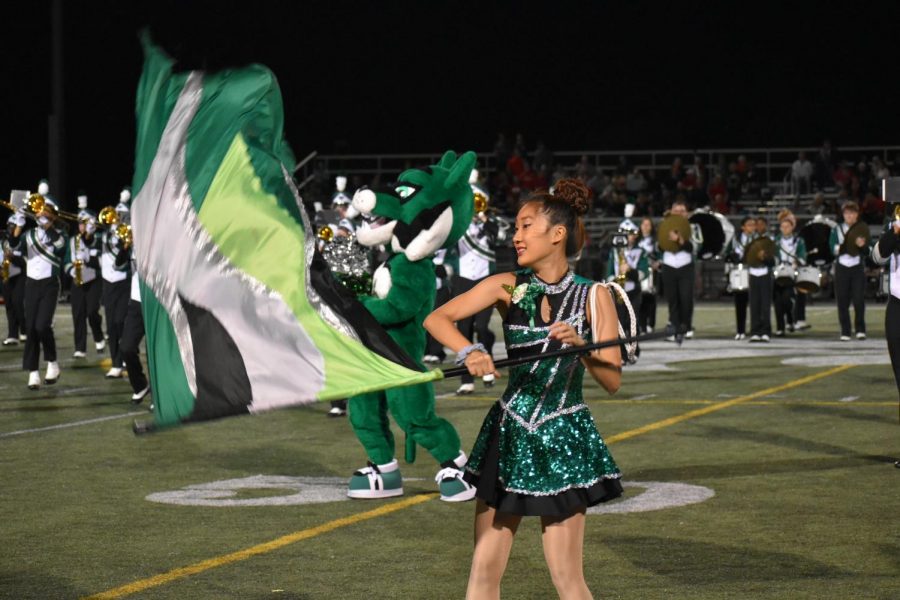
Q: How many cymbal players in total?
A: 3